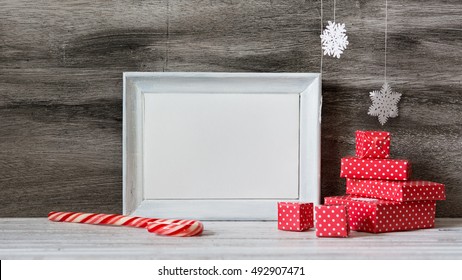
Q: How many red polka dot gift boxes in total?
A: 6